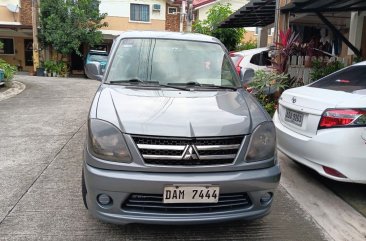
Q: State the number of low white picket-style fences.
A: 1